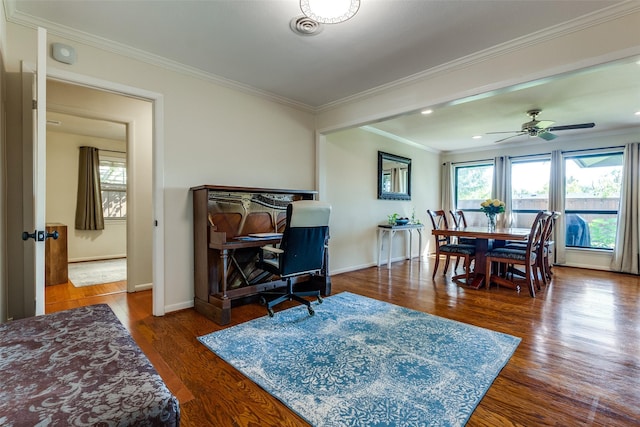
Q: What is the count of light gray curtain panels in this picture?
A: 4